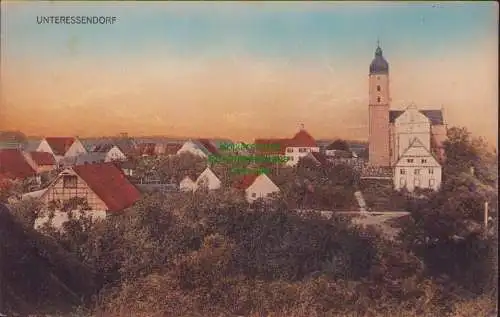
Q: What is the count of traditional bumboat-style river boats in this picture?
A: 0